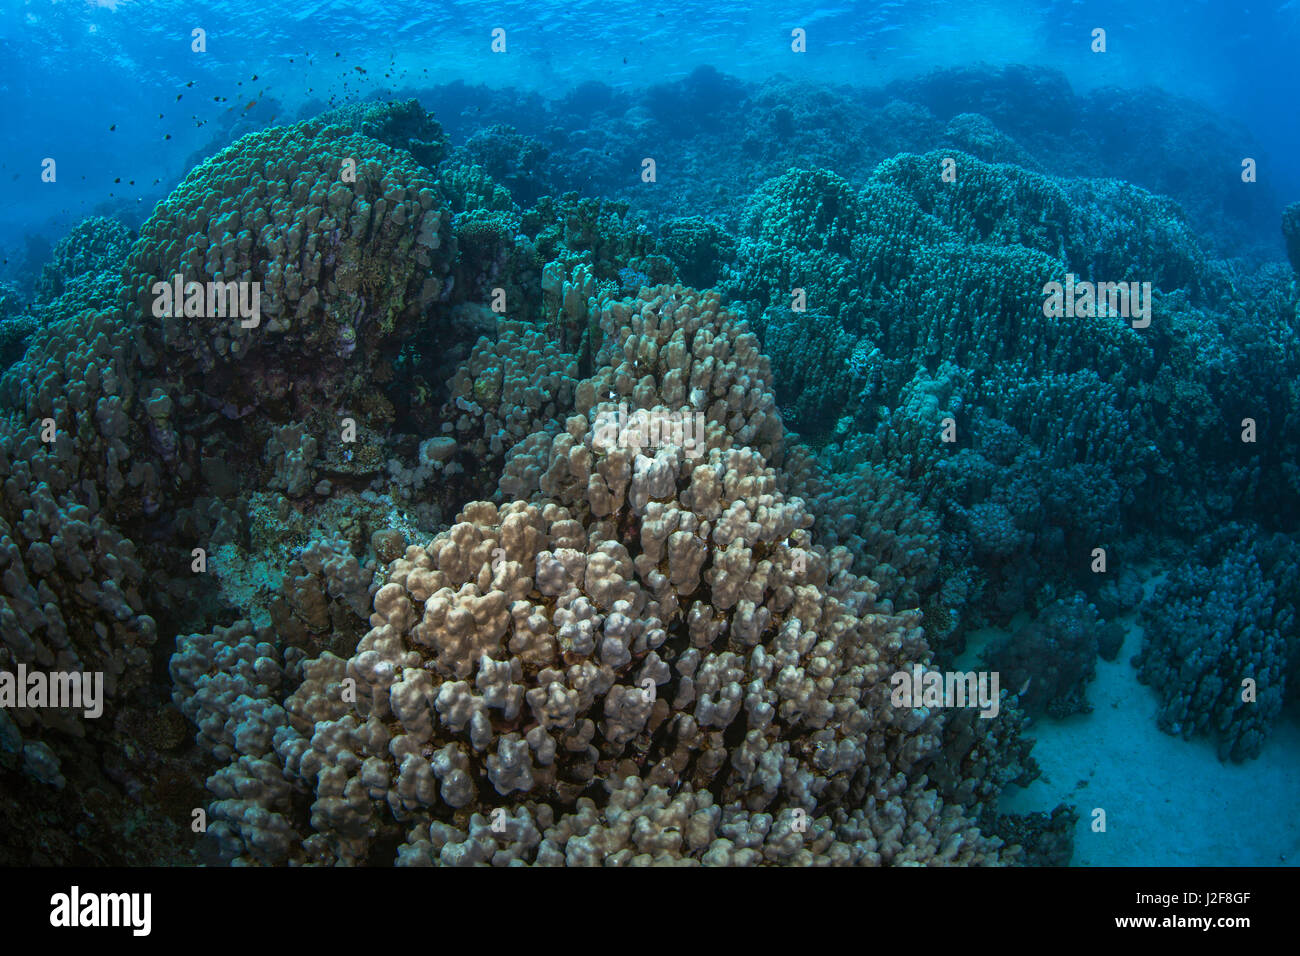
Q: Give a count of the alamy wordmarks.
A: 6